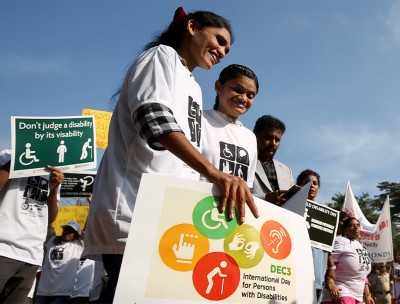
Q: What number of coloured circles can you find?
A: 5